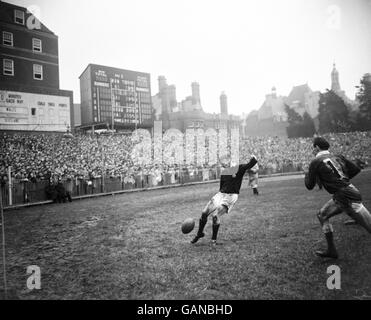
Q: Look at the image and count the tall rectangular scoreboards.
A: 1